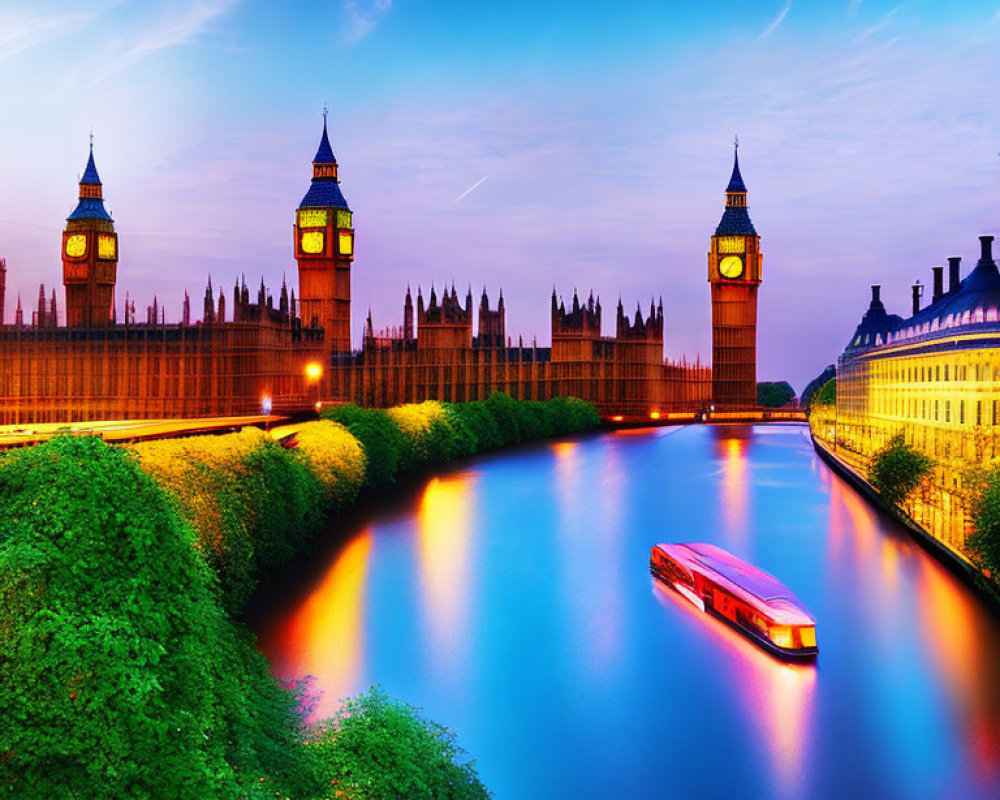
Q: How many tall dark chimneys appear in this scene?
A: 5